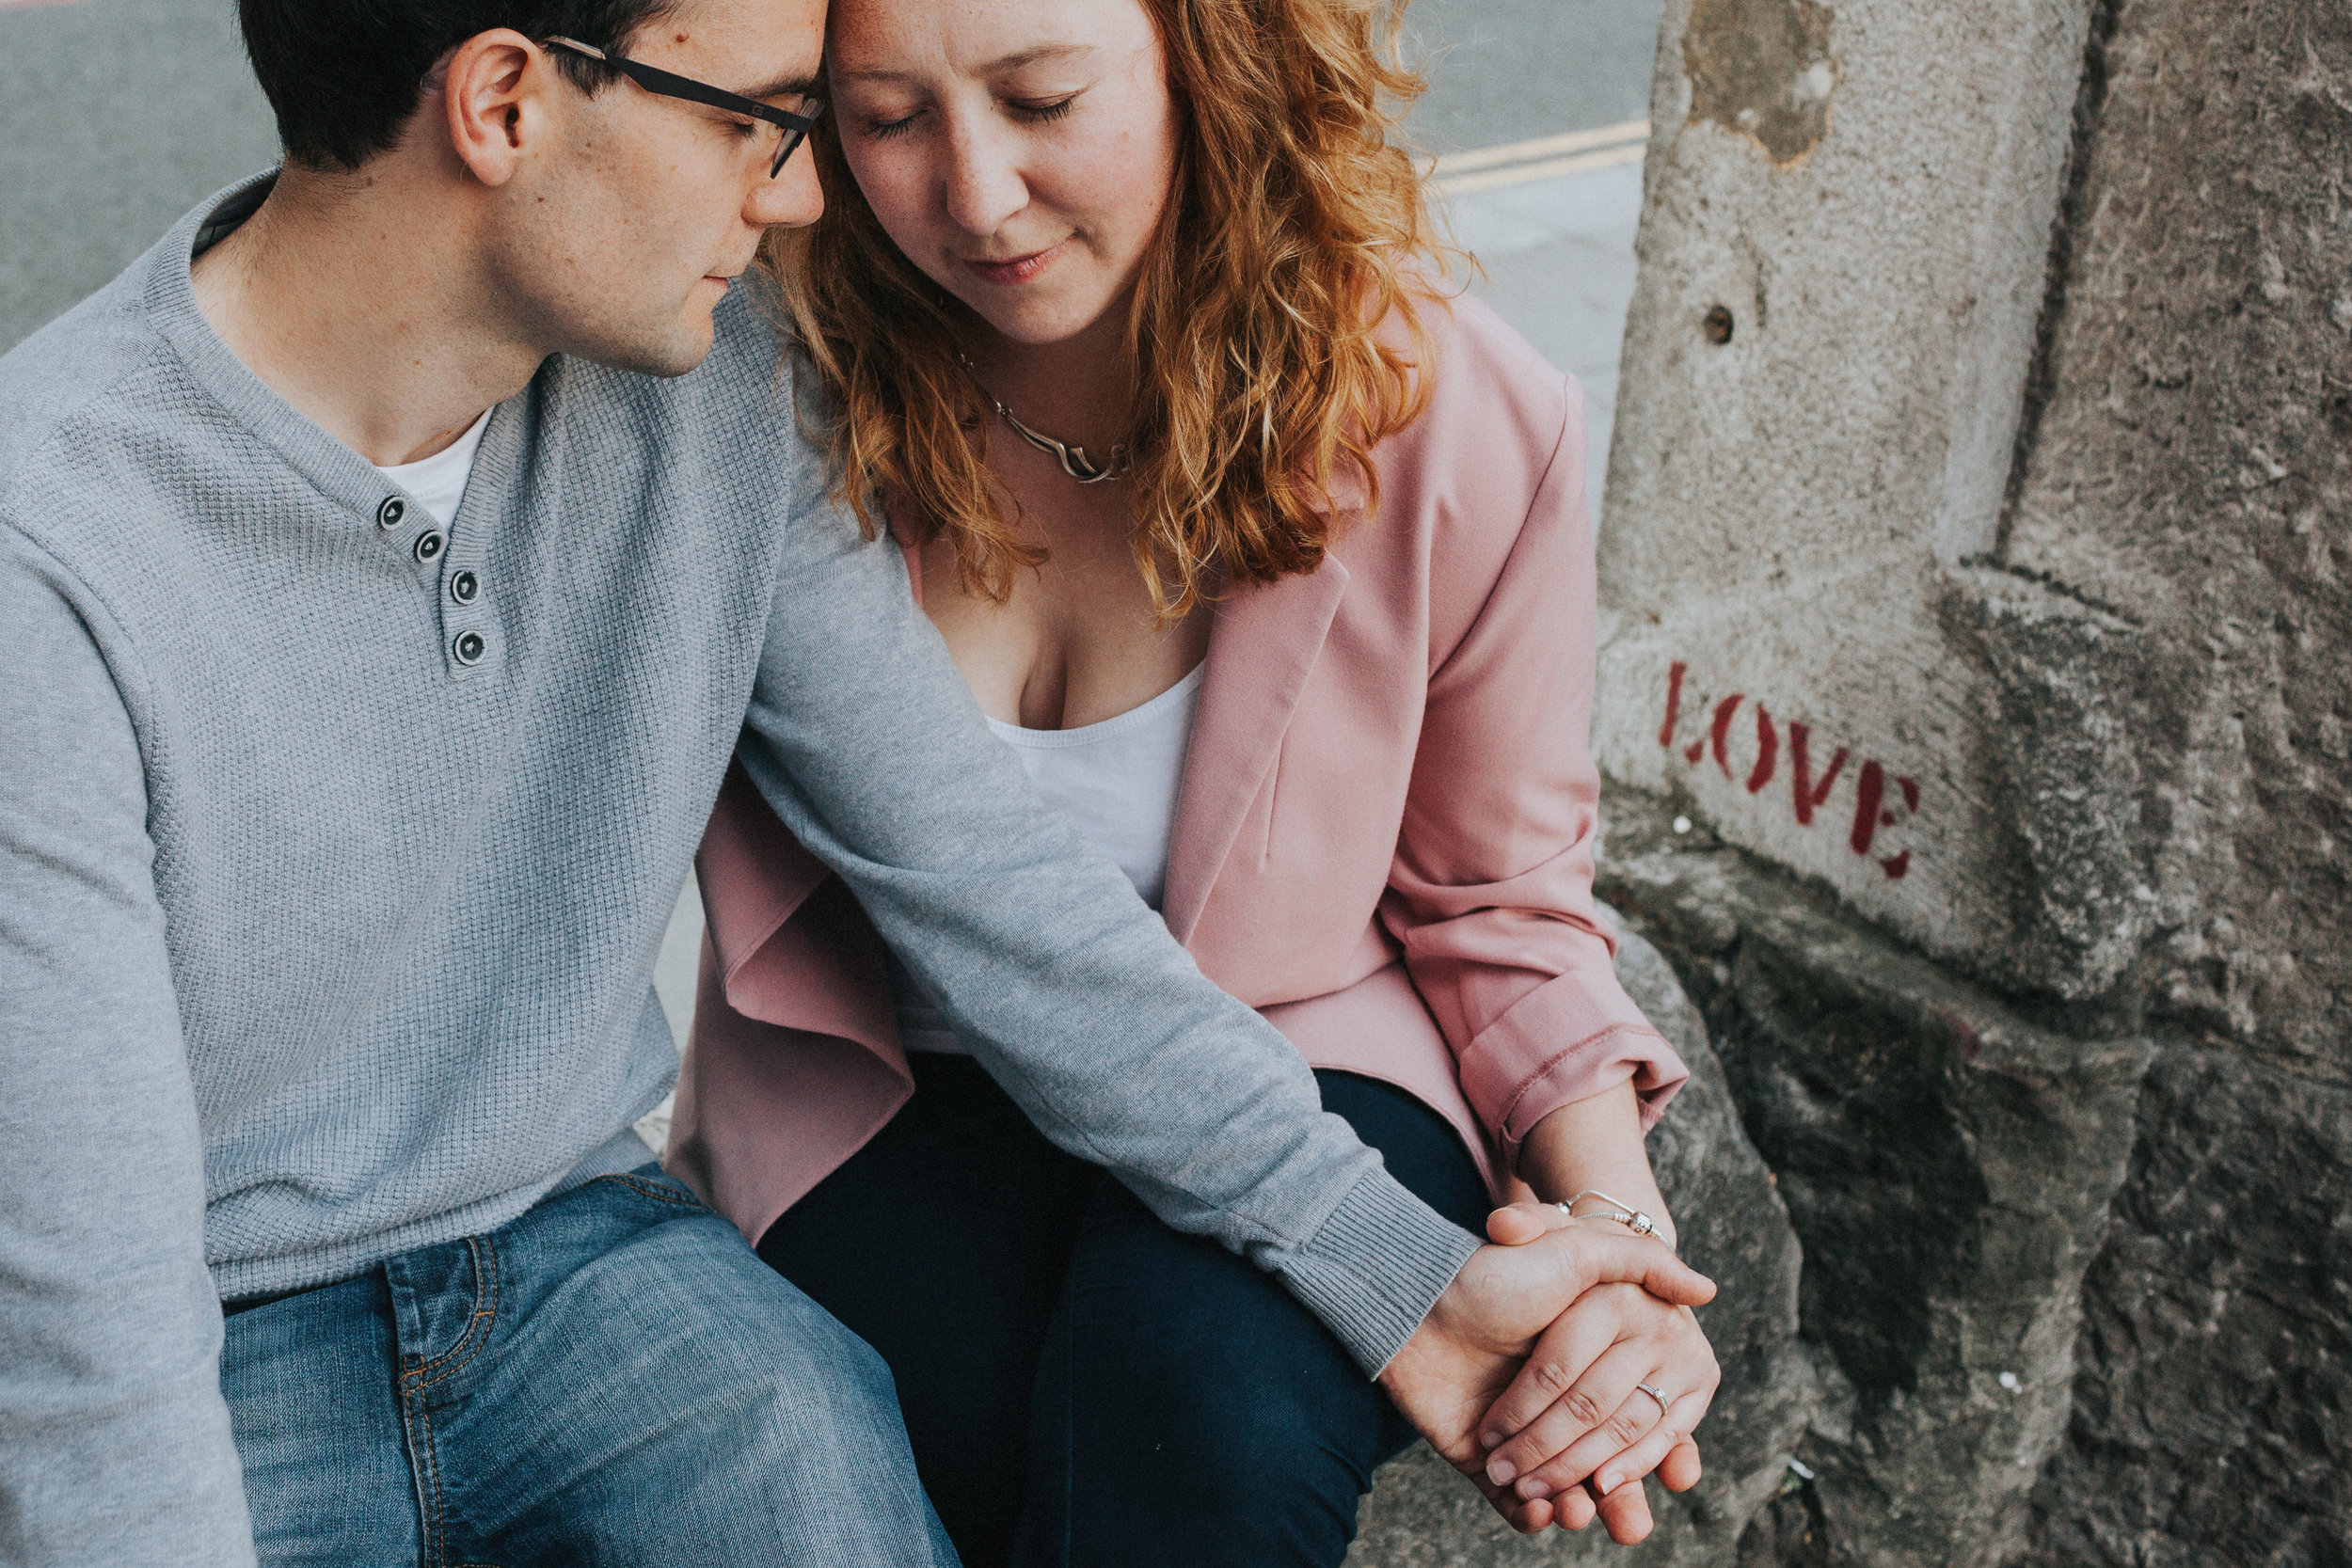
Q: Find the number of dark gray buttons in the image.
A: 4